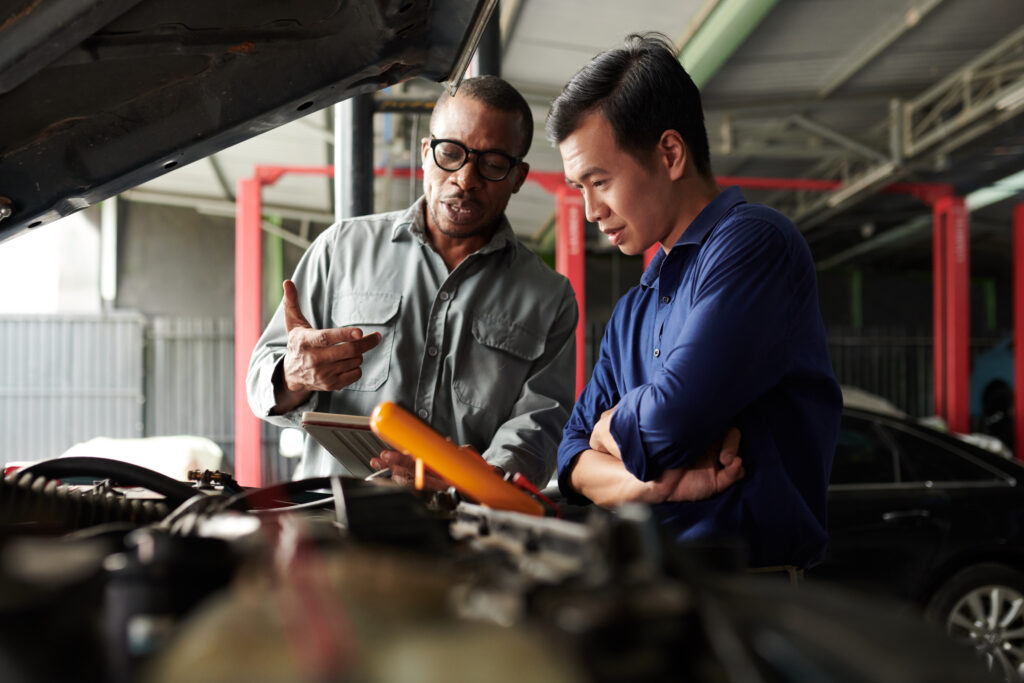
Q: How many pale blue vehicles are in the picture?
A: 1